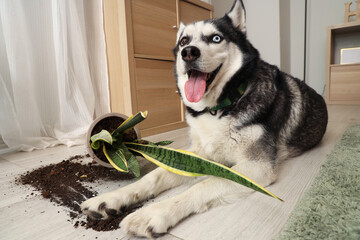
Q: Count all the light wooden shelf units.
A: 2